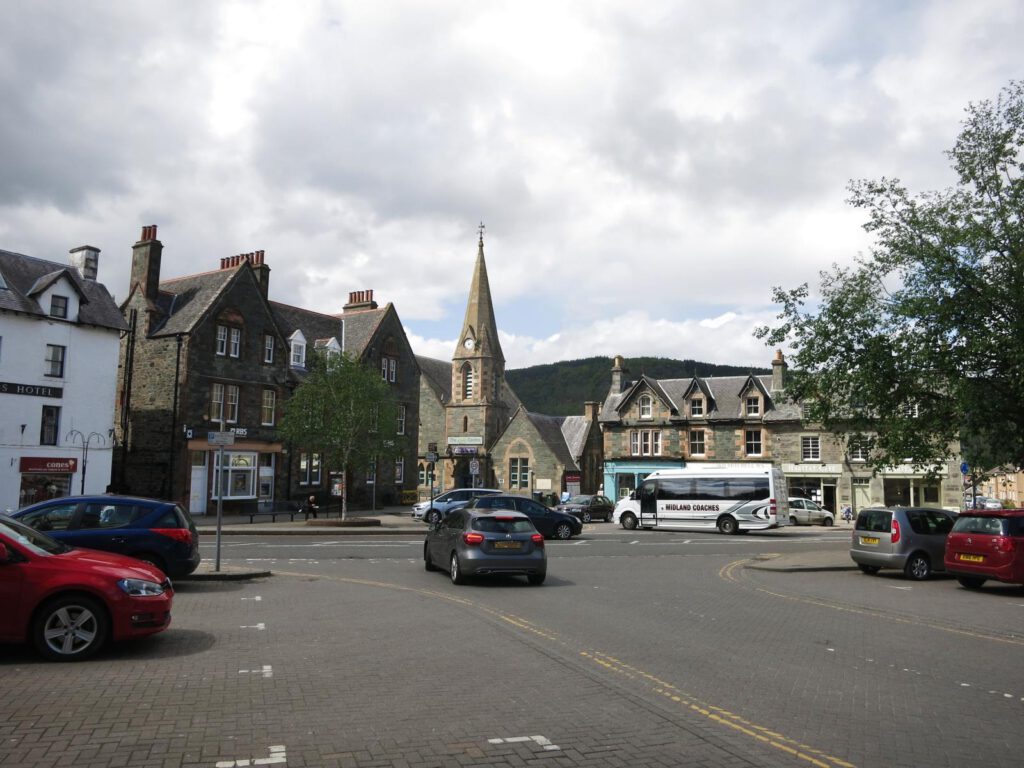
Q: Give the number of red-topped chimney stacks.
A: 3